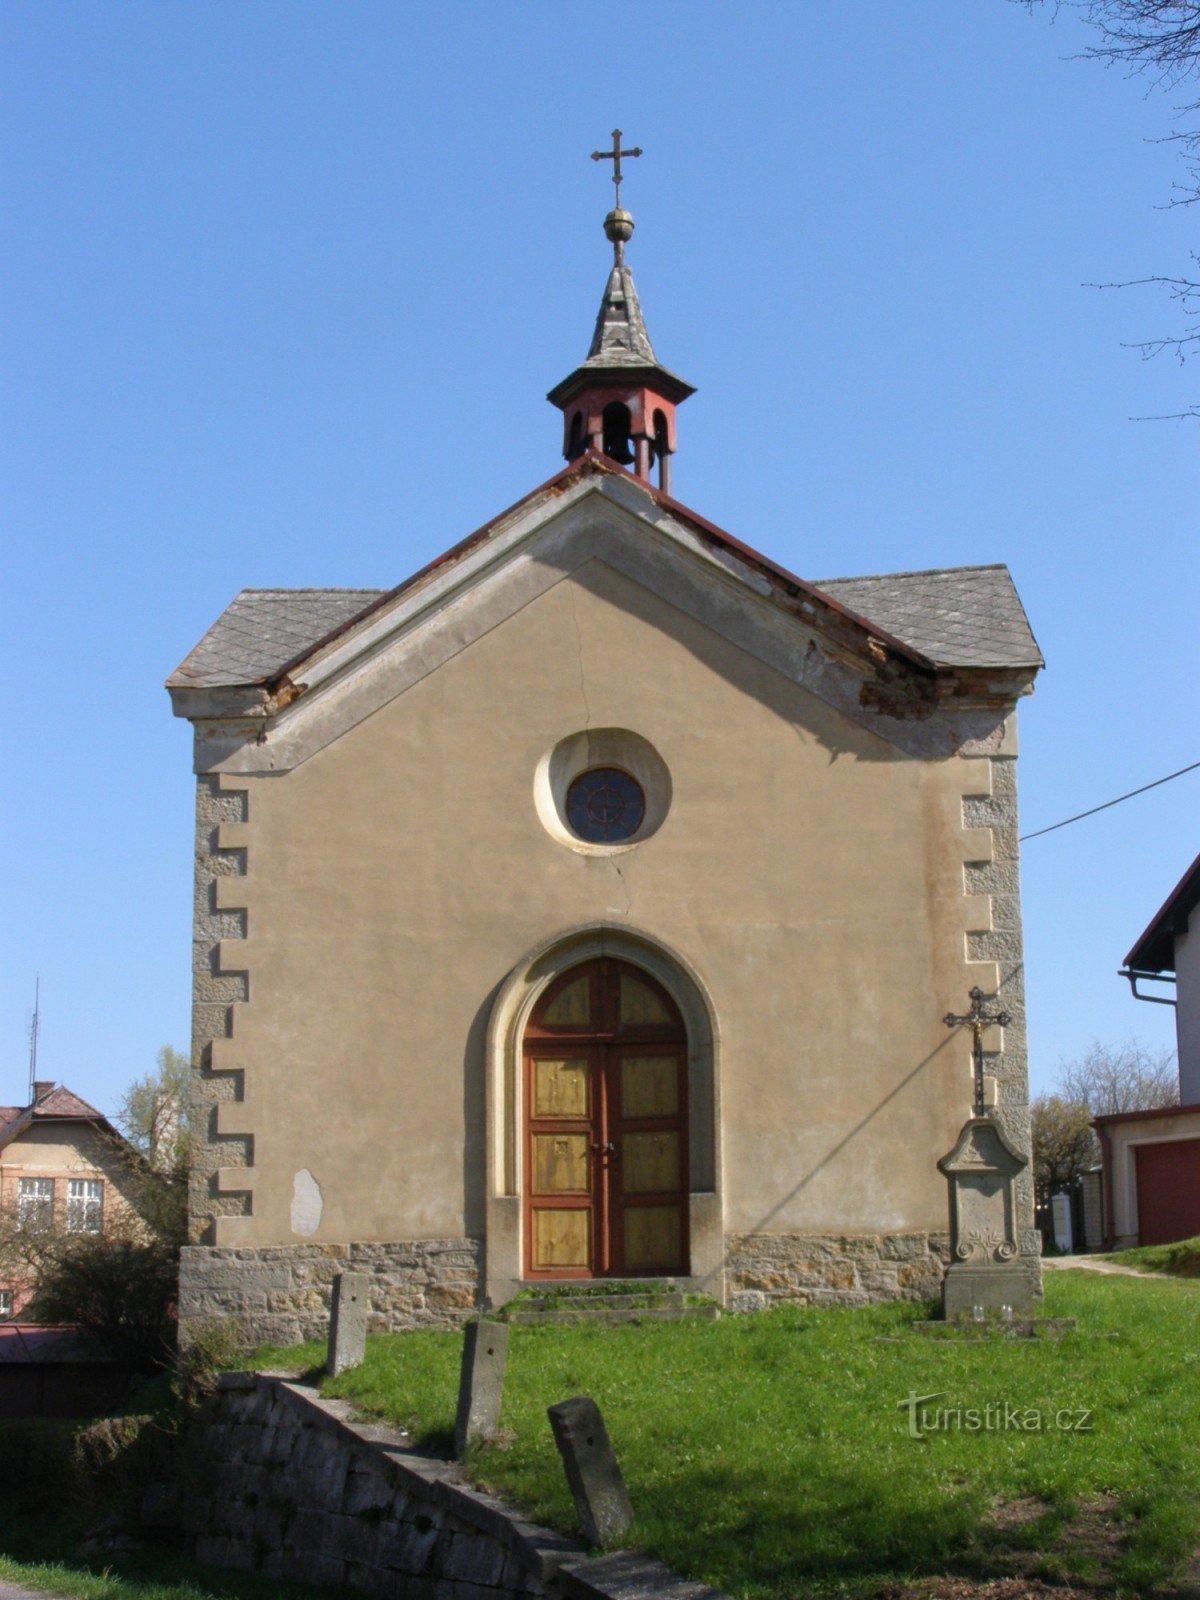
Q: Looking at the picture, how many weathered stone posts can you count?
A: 3